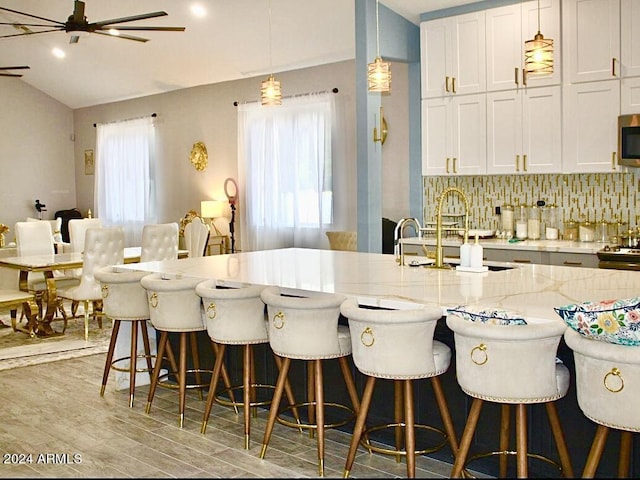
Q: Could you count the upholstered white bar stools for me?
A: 7